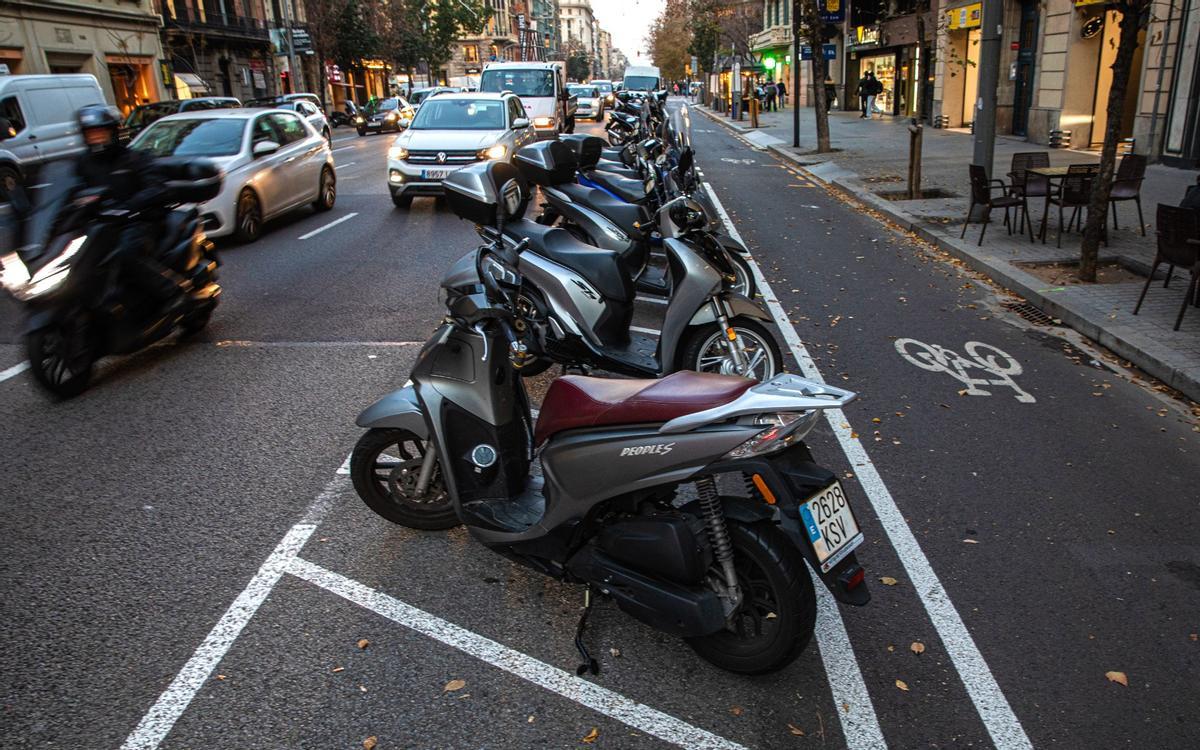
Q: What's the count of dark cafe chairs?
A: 5